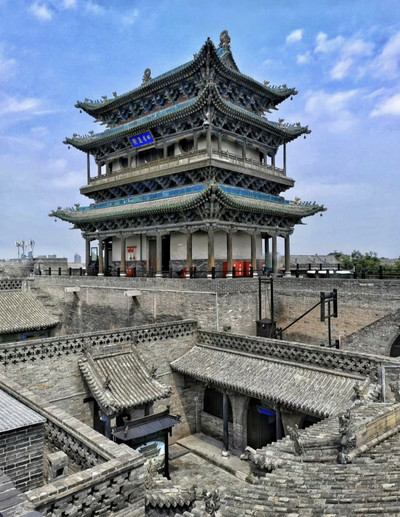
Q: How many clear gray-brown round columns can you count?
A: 10